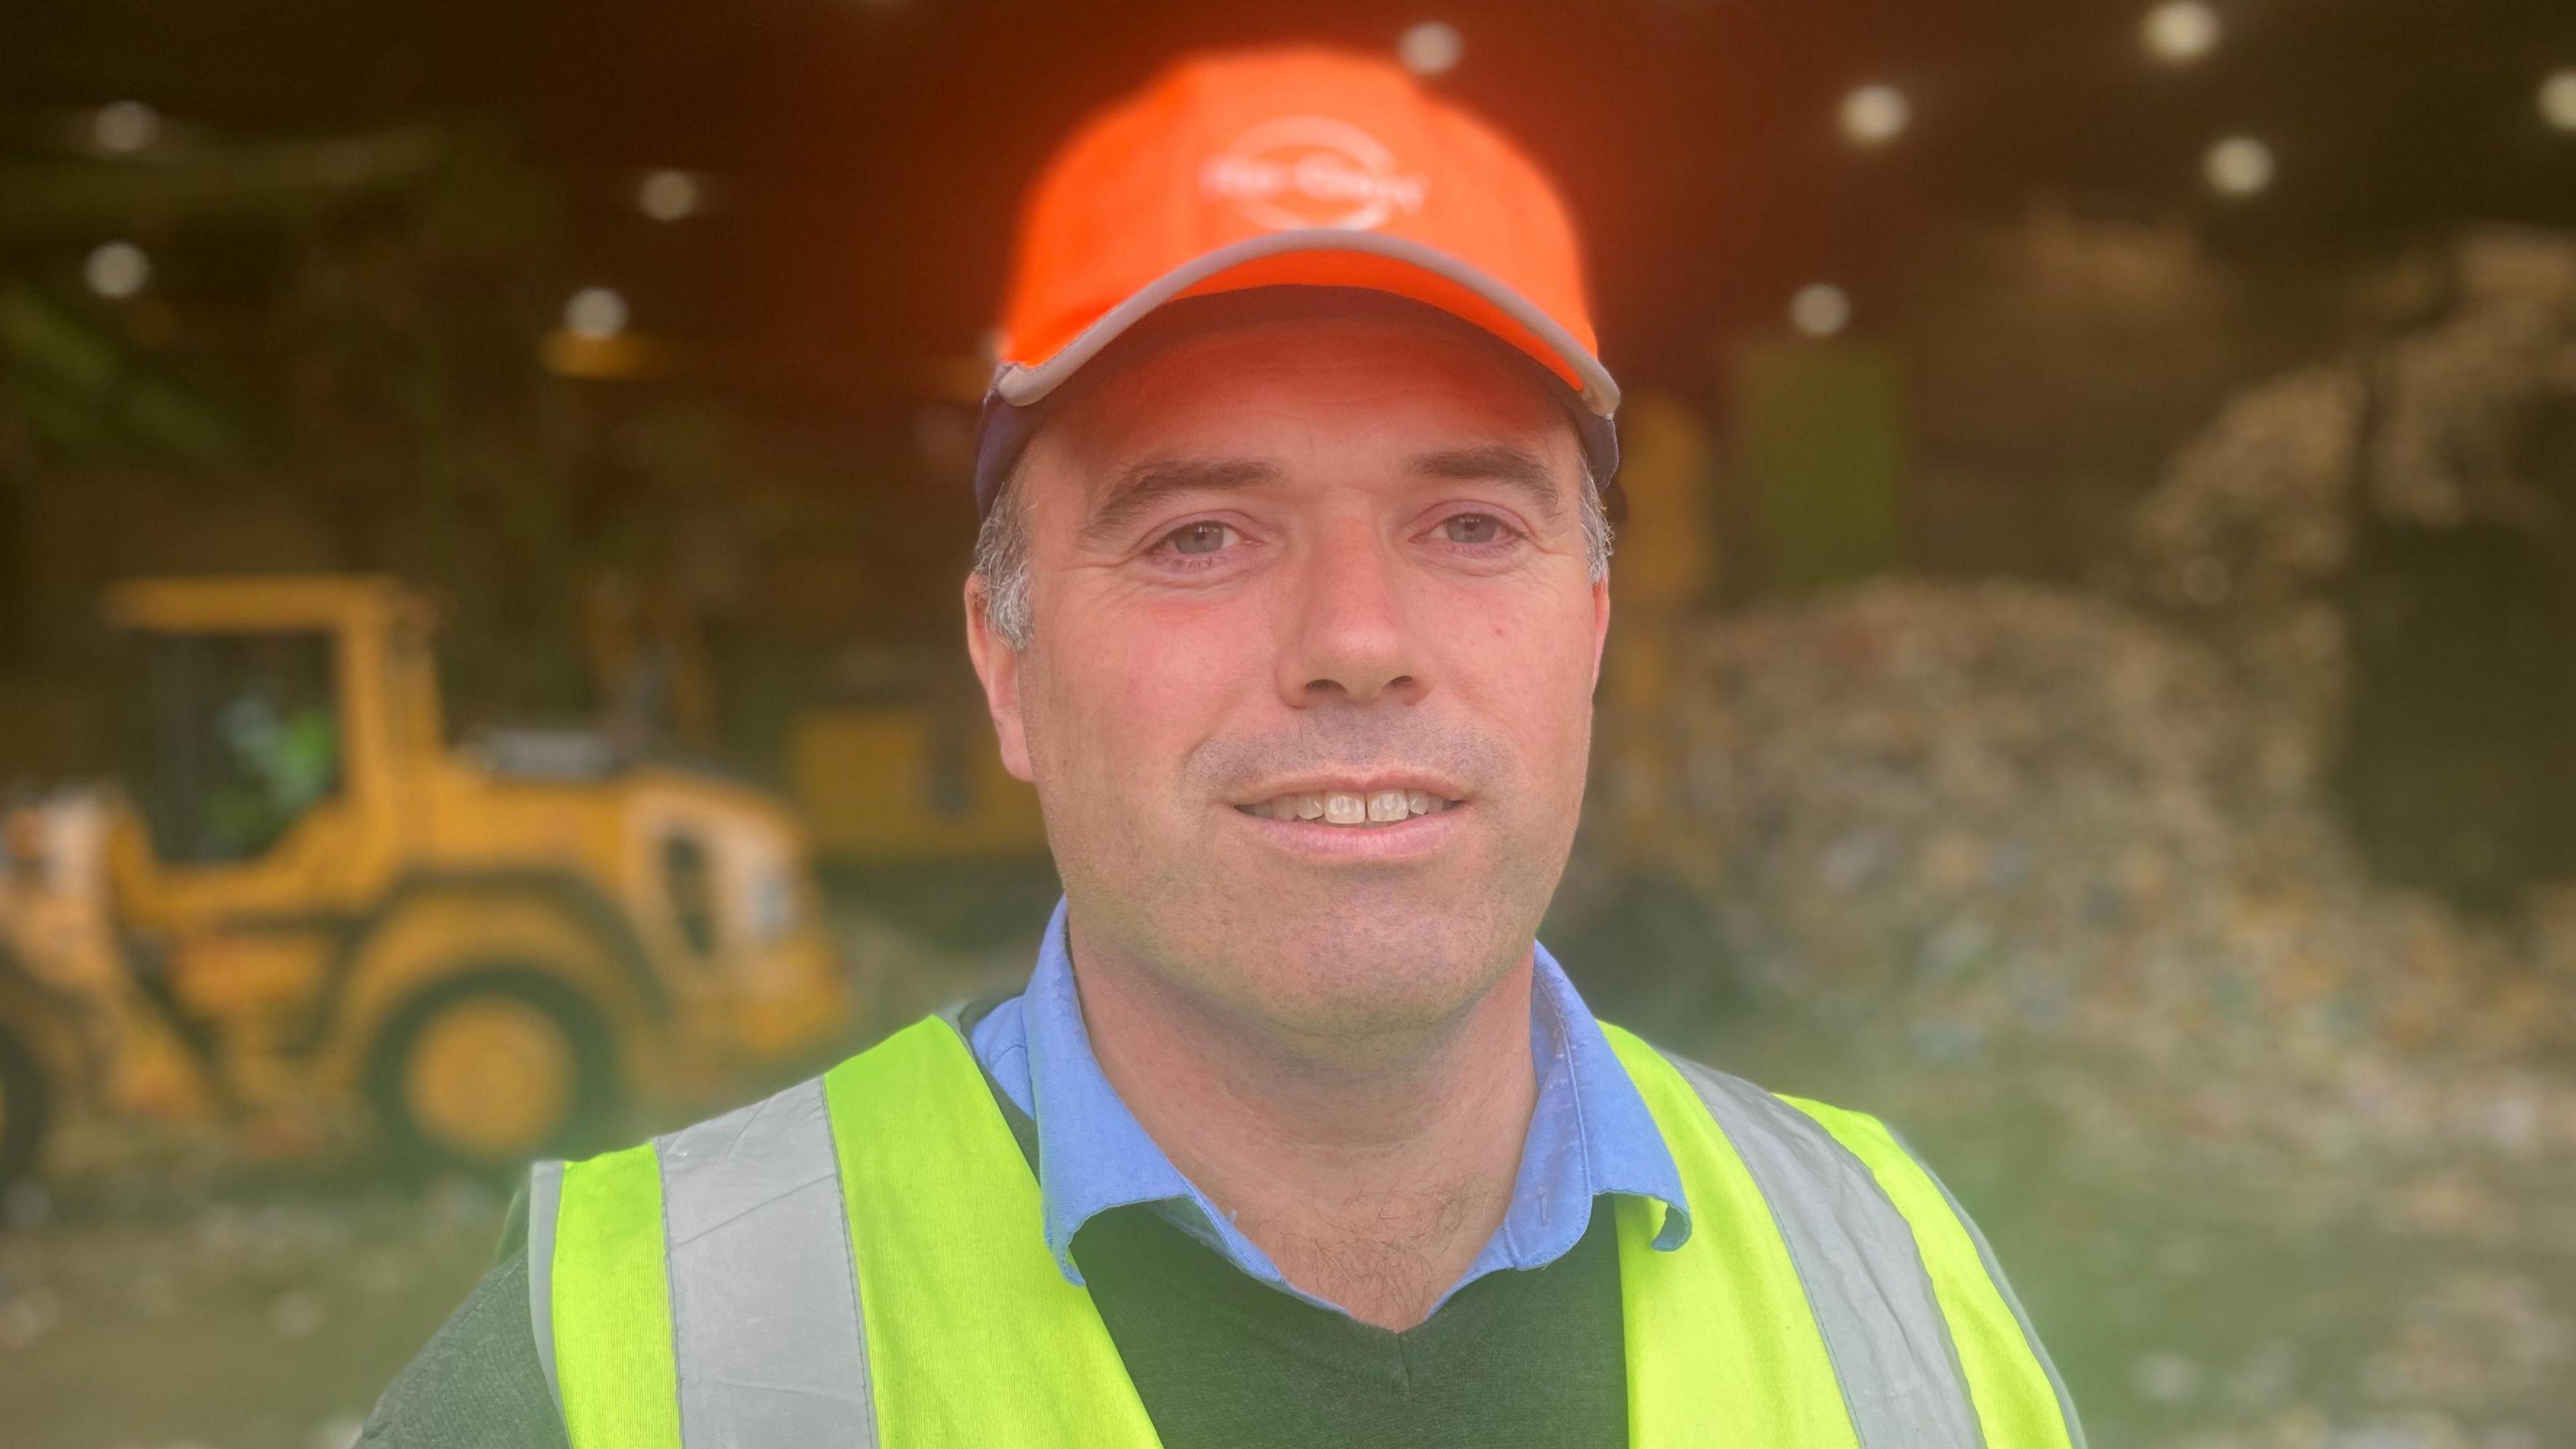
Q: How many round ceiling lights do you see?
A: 10